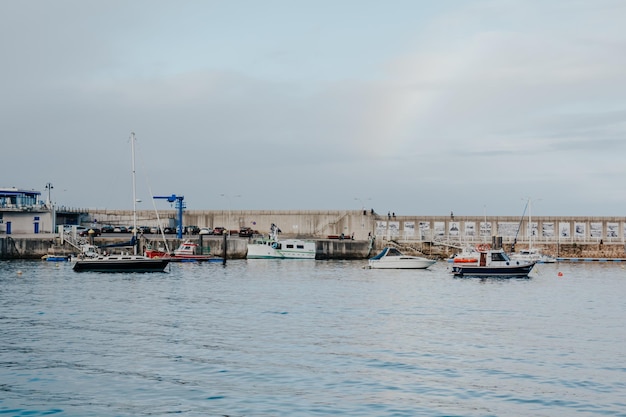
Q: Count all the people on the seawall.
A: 5